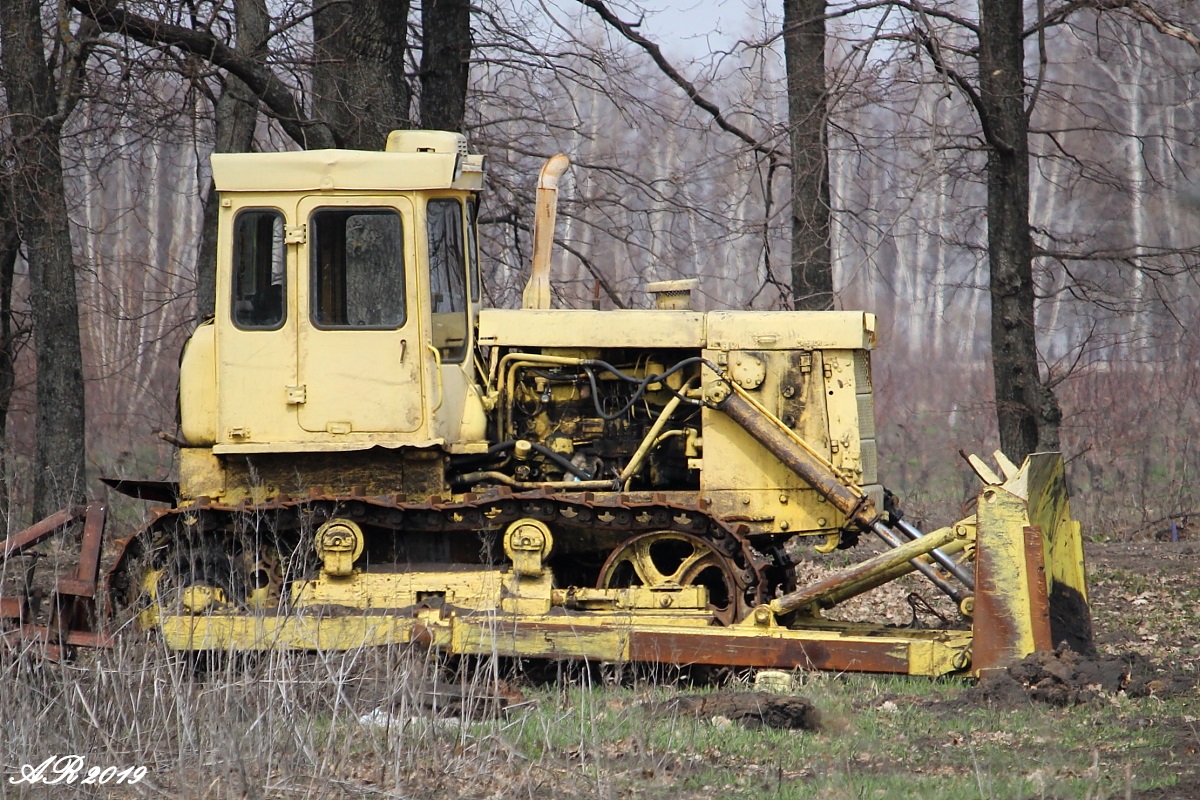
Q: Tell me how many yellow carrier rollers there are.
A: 2